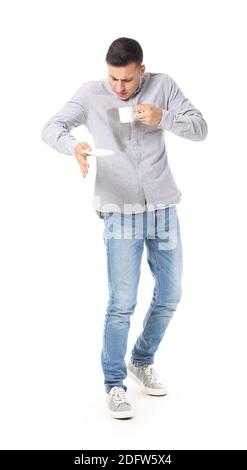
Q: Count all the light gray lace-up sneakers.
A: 2